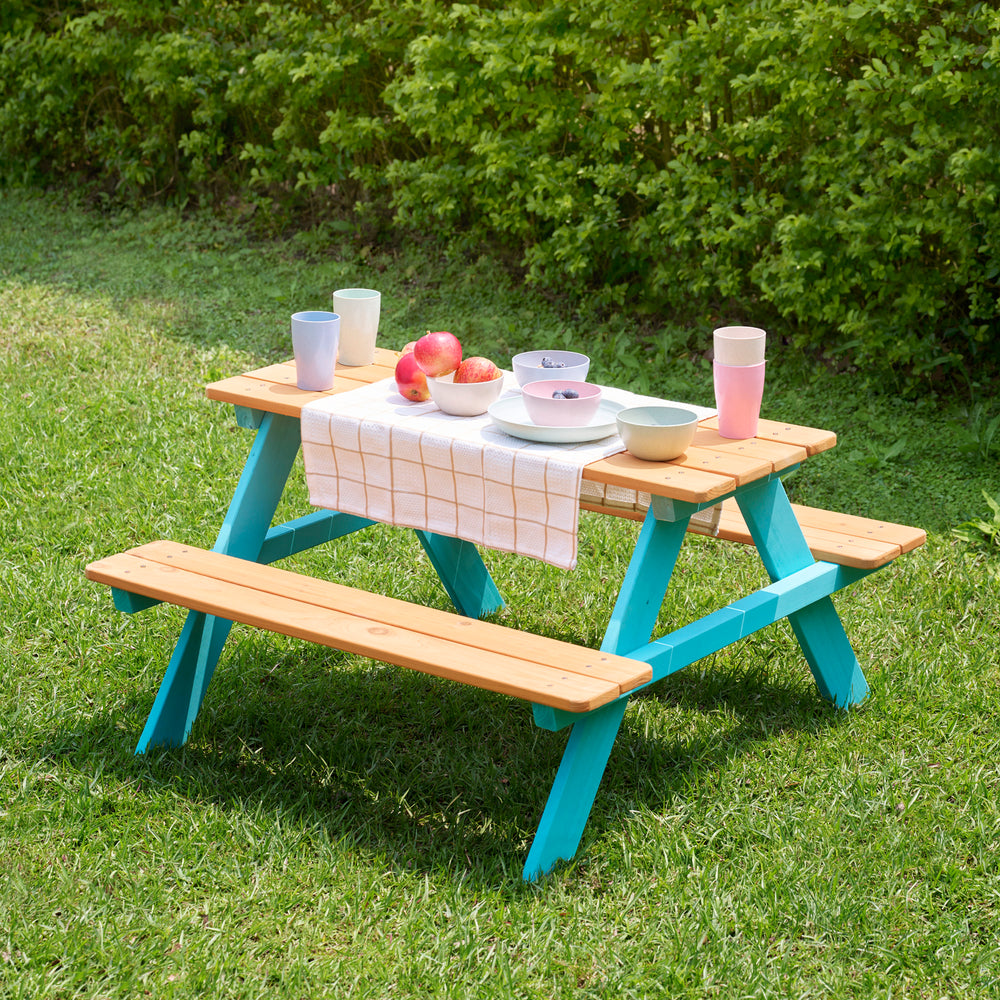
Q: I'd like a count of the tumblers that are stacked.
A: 2